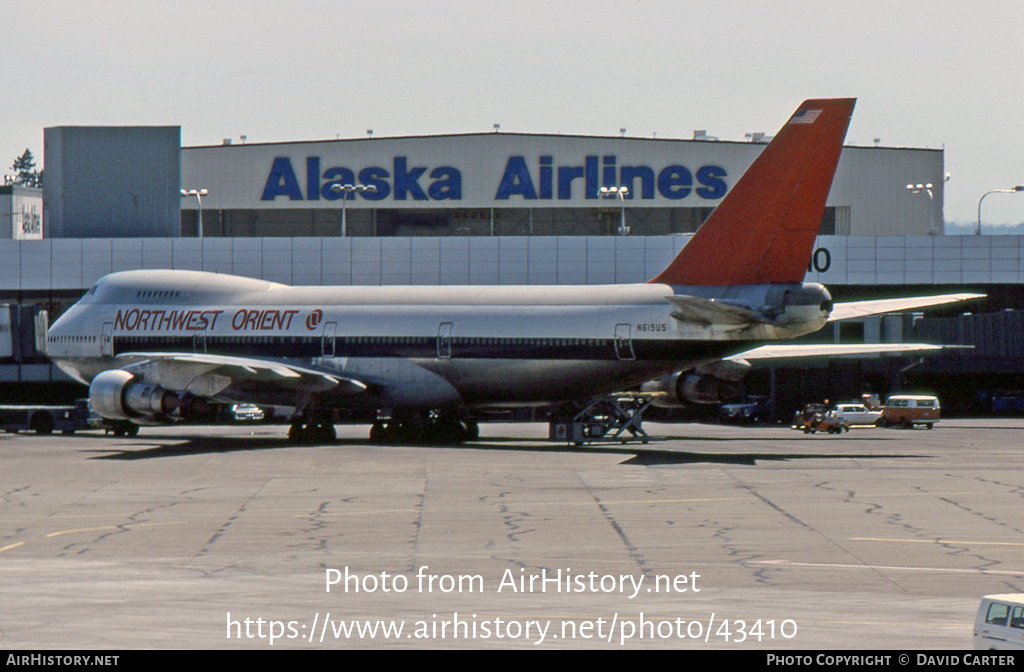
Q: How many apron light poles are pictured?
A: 5